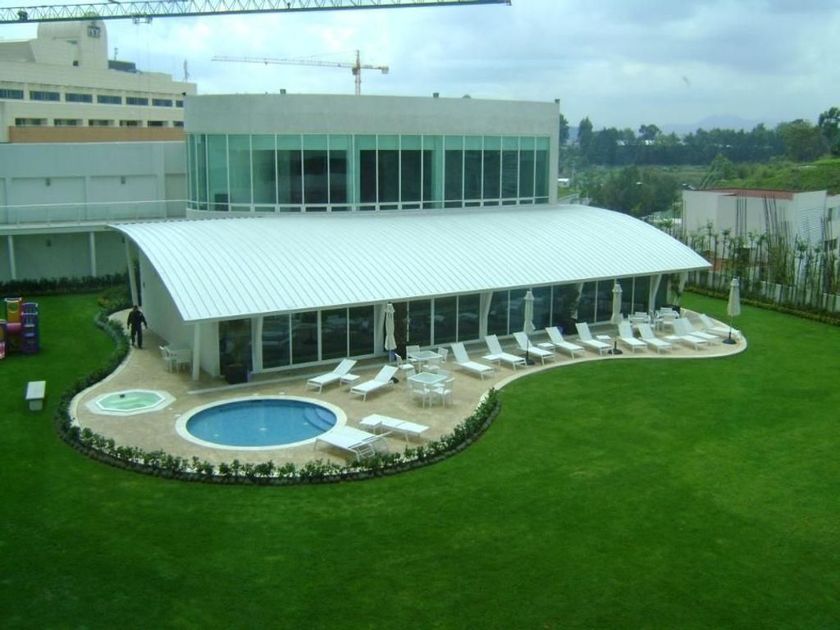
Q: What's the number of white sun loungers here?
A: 15